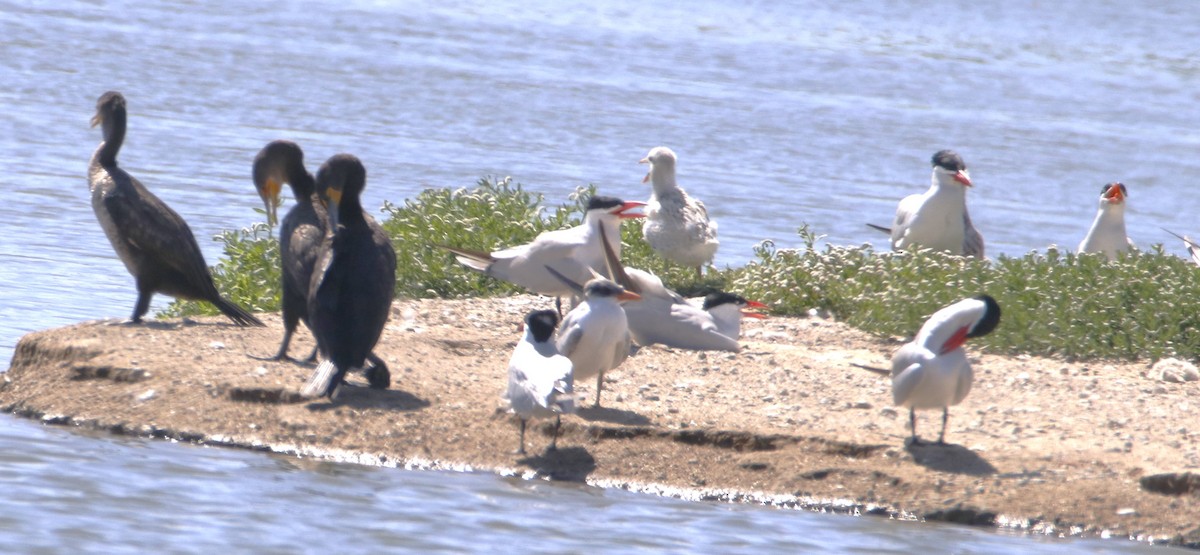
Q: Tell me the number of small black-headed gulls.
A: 7